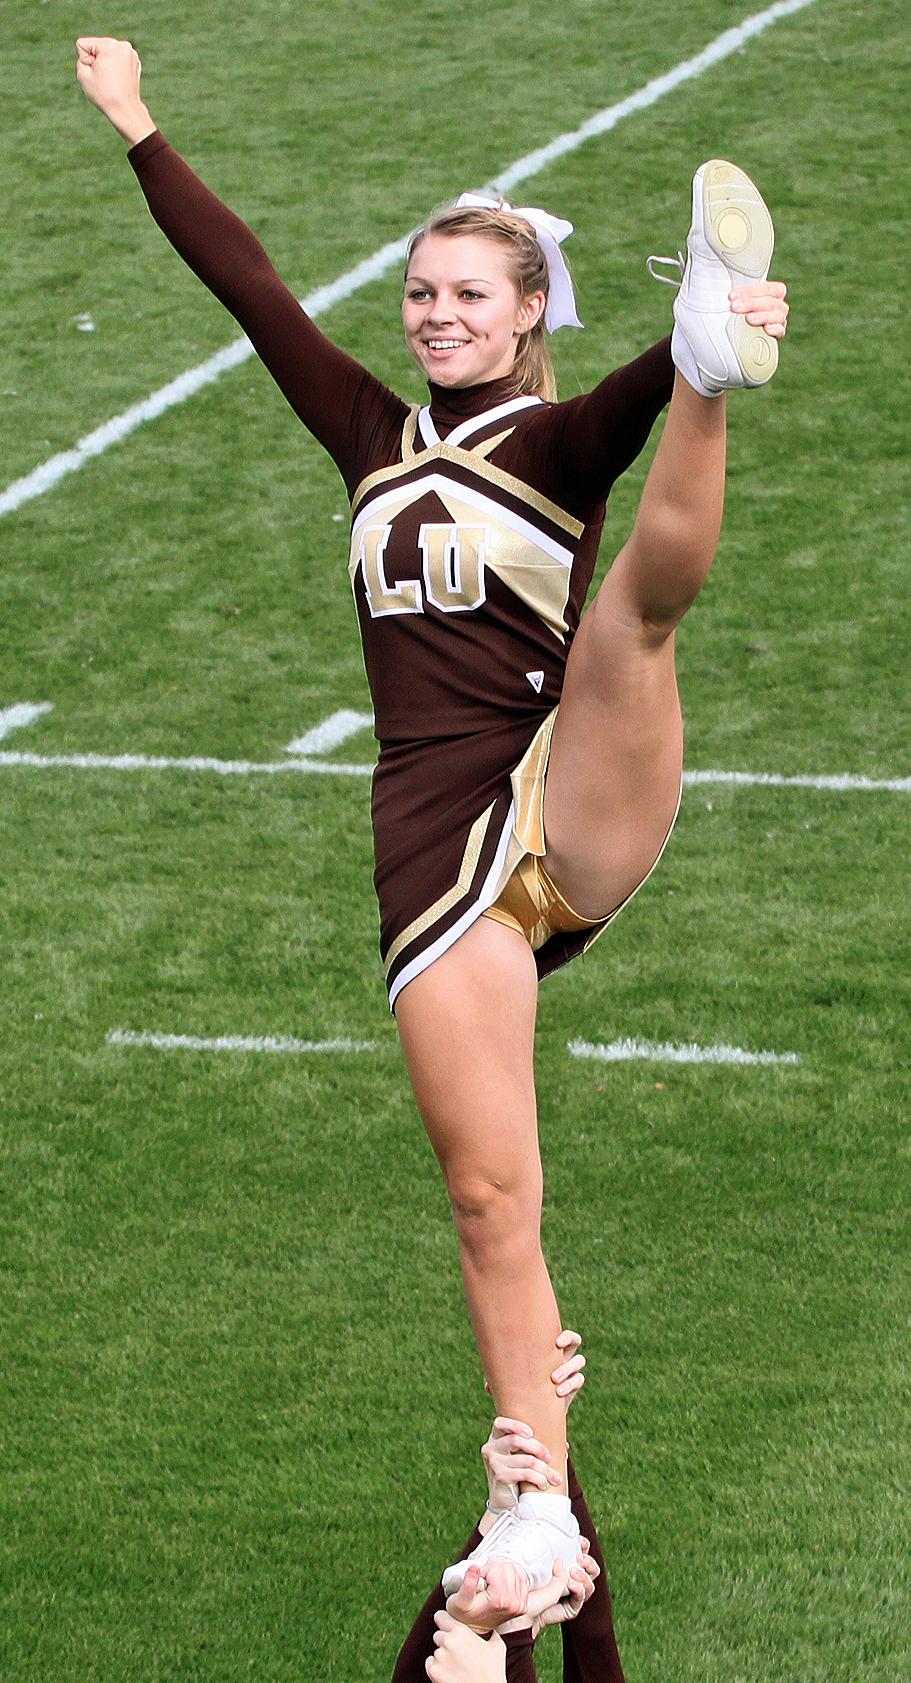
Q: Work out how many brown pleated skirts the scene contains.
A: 1